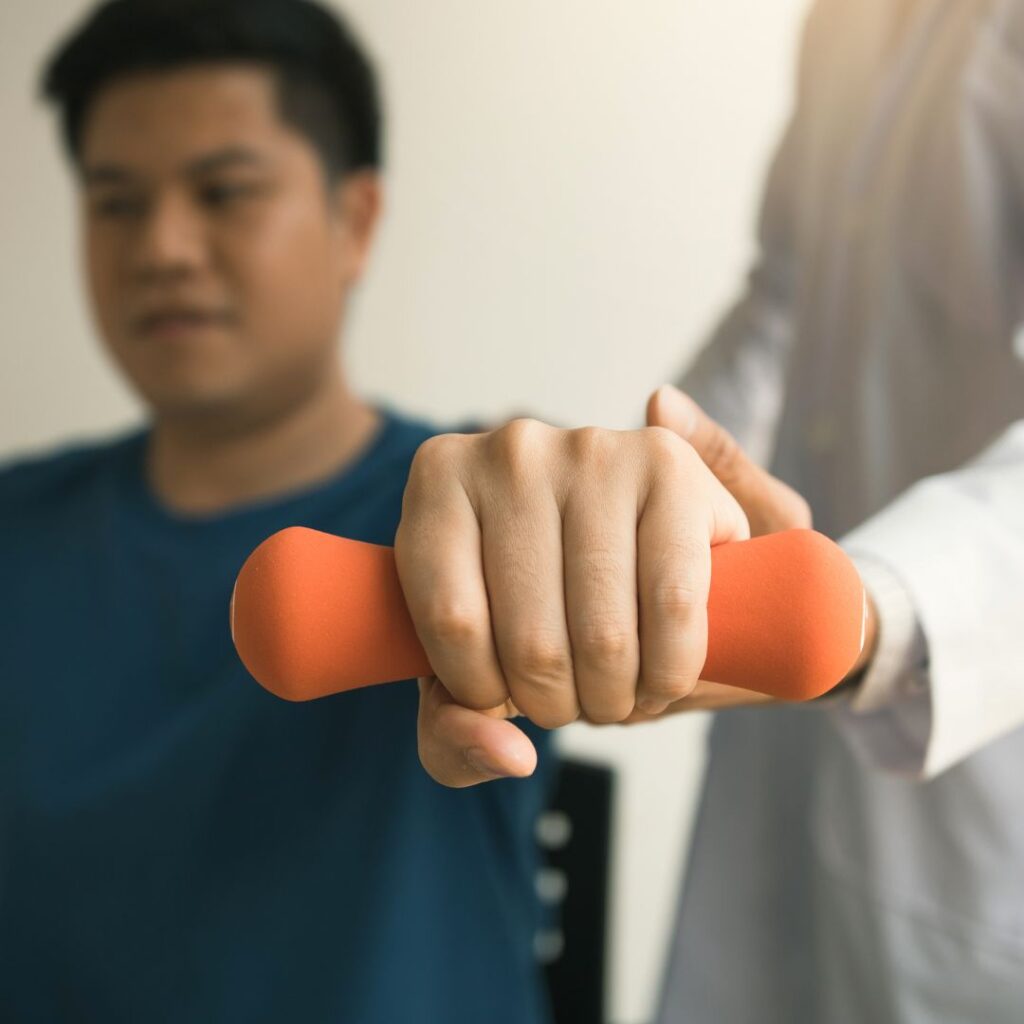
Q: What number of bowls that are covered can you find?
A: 0